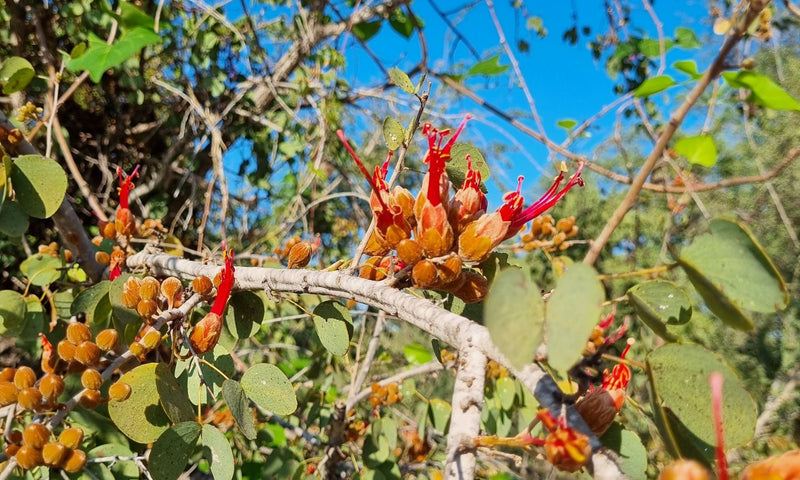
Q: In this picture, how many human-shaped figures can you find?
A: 0